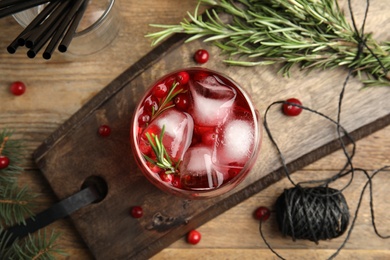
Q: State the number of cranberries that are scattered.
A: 8